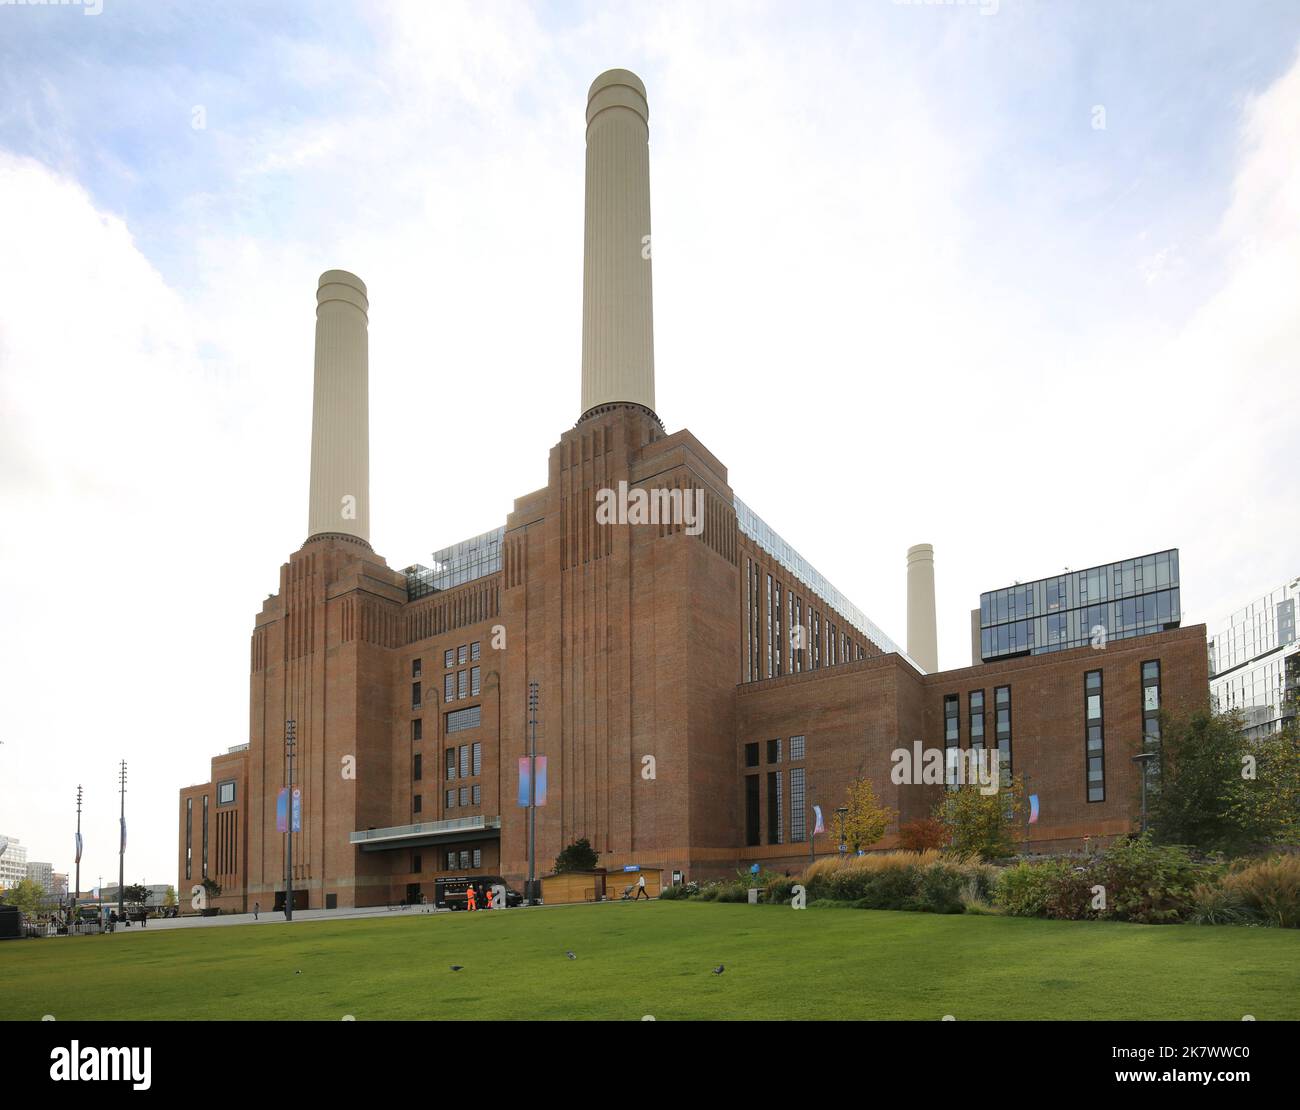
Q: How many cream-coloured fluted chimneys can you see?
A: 3